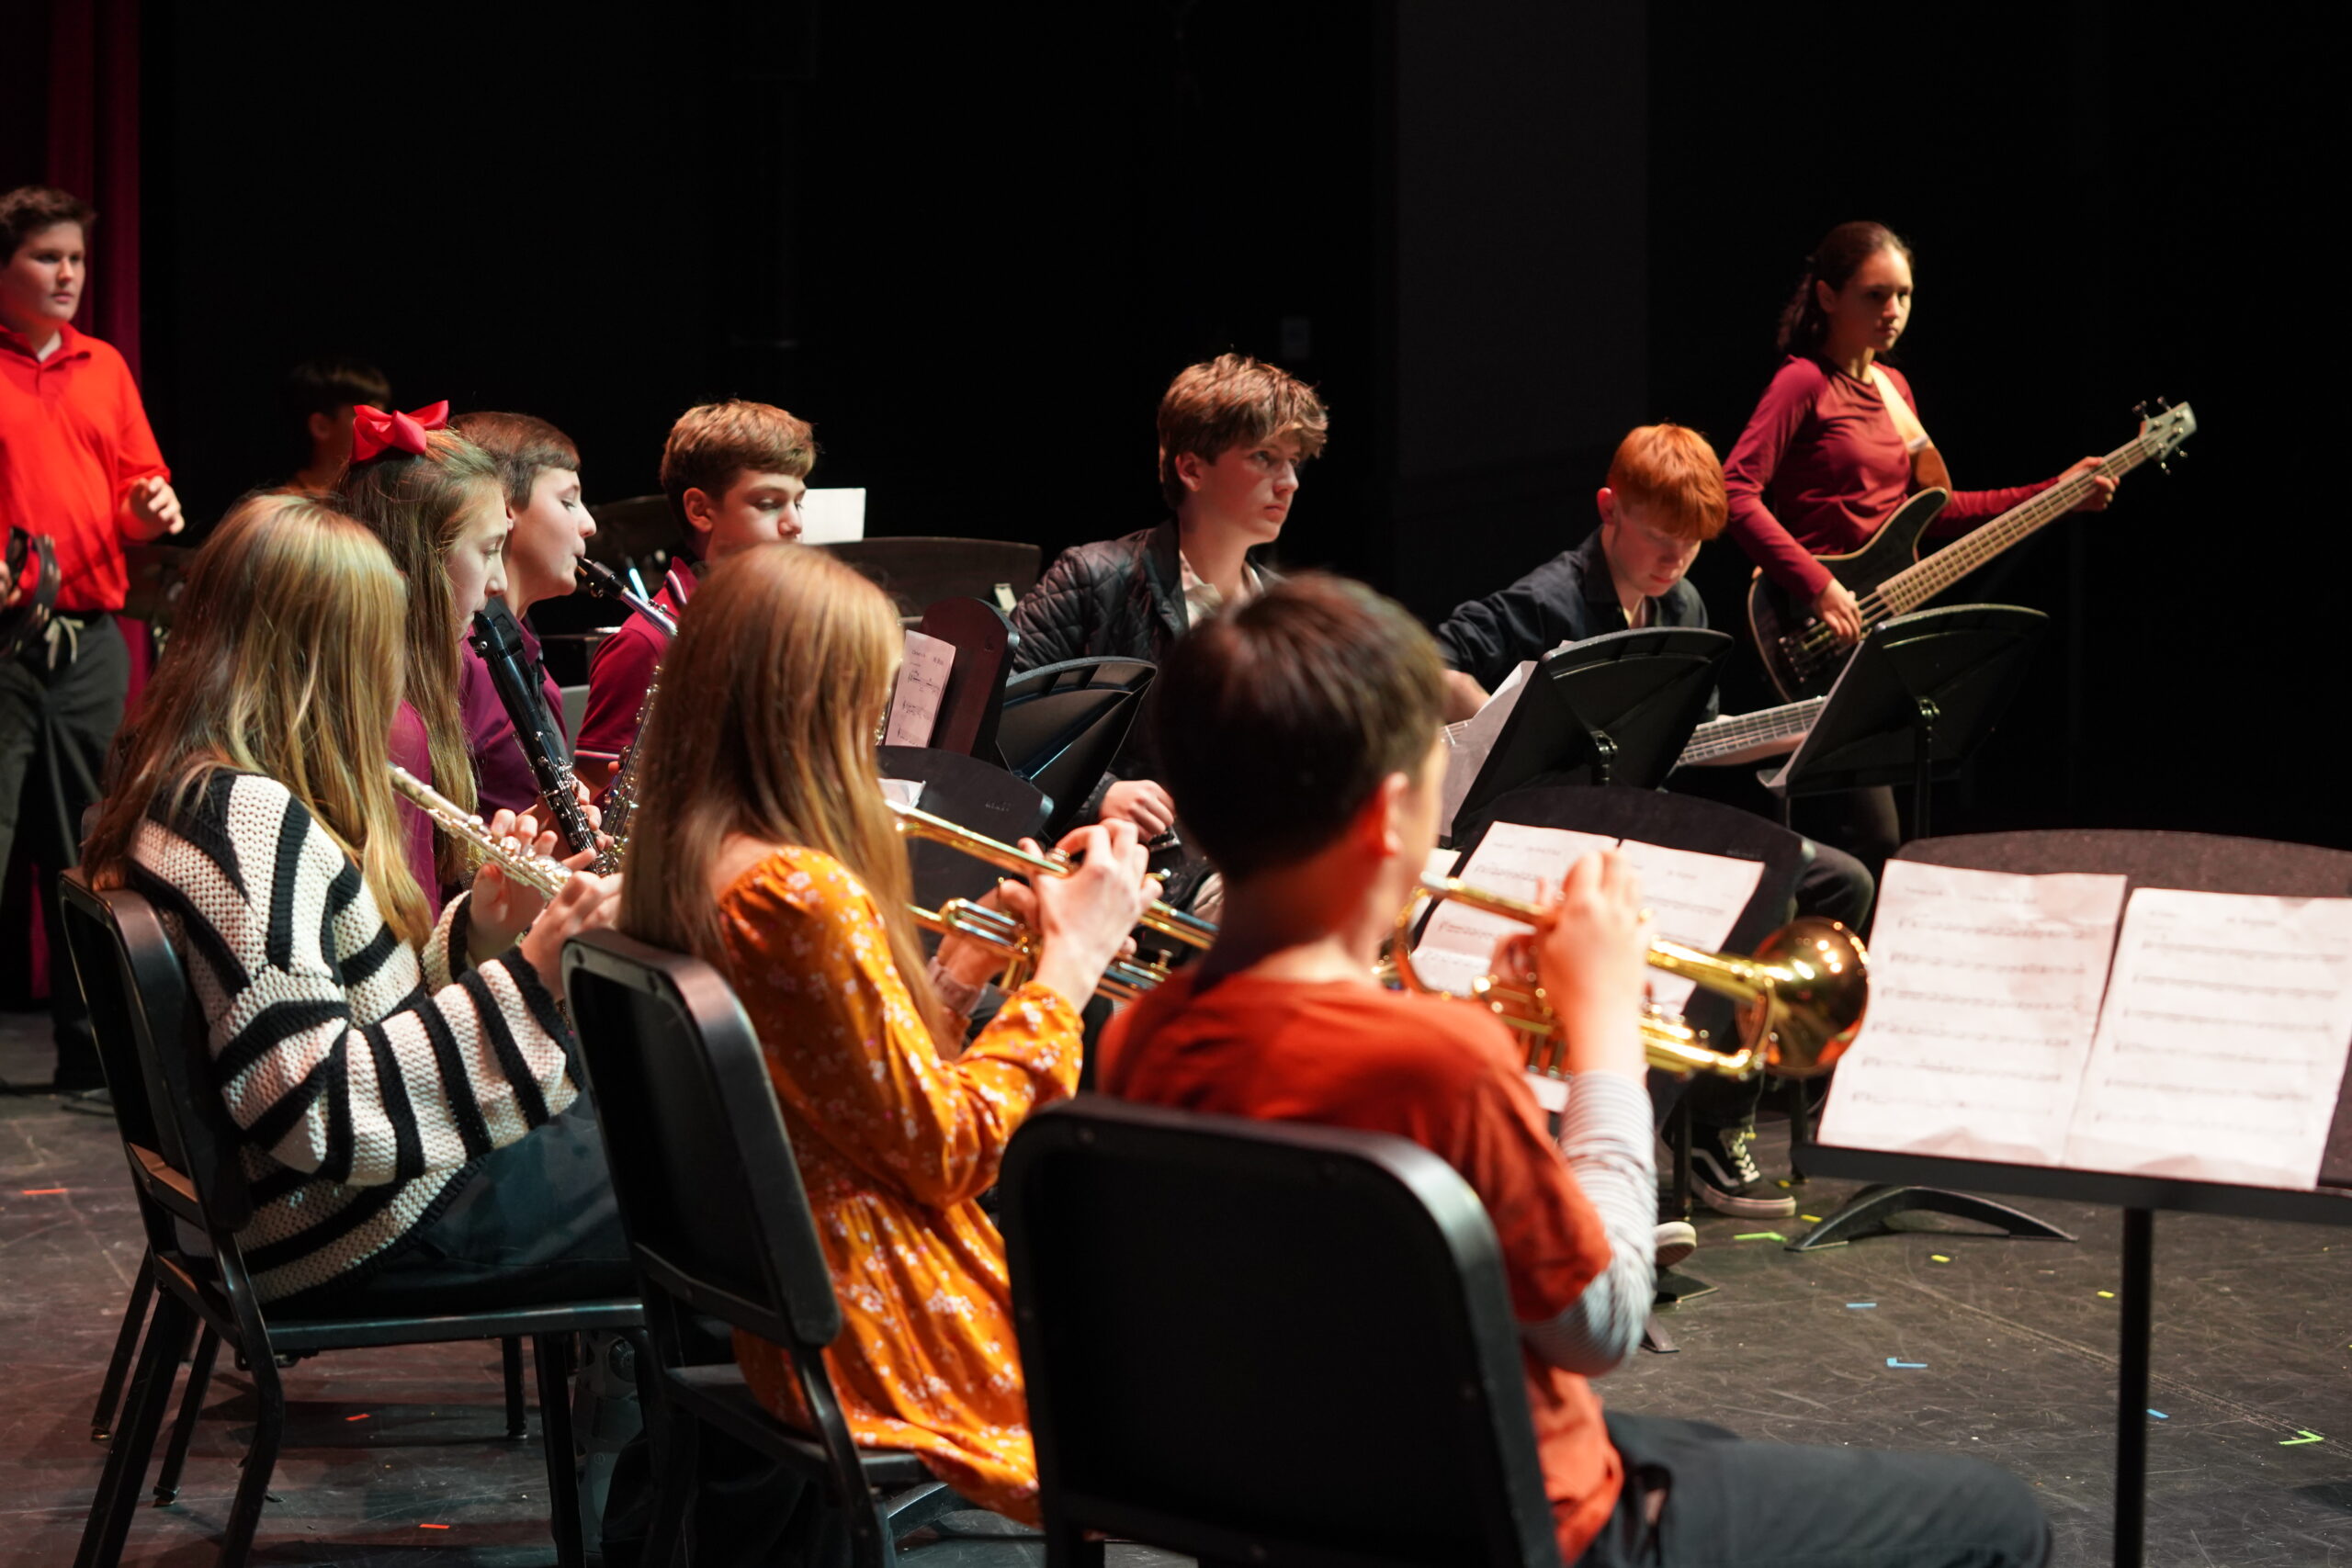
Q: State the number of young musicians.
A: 11